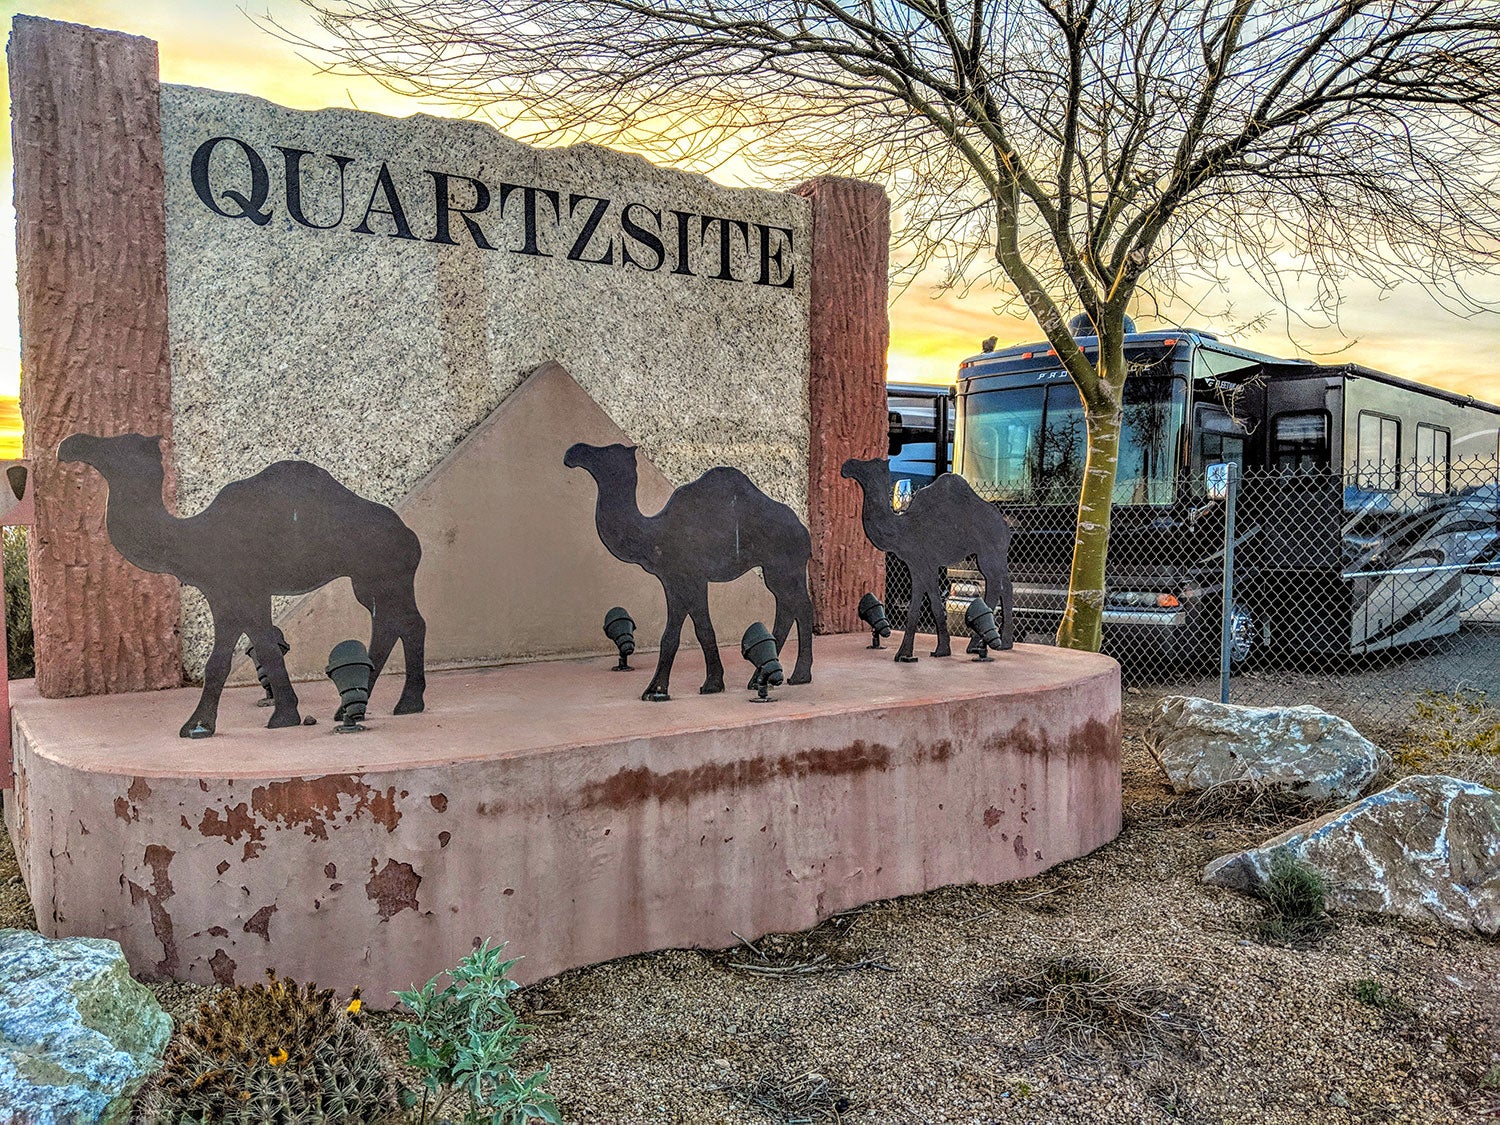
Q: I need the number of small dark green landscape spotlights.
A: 6